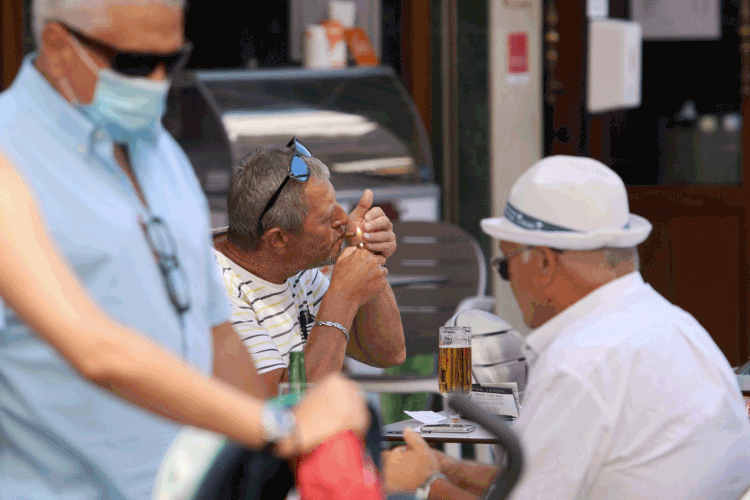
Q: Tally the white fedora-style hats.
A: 1